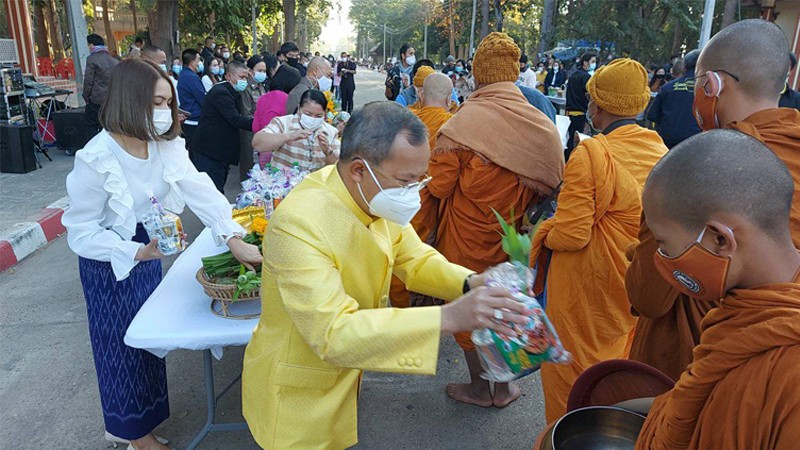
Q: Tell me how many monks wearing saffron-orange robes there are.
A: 6